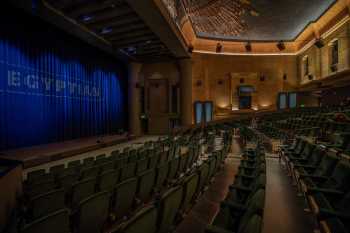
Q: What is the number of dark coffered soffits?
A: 1